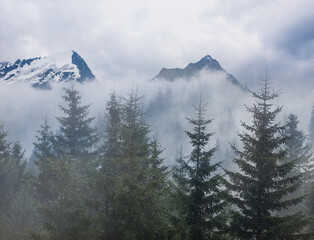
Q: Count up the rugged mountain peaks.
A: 2